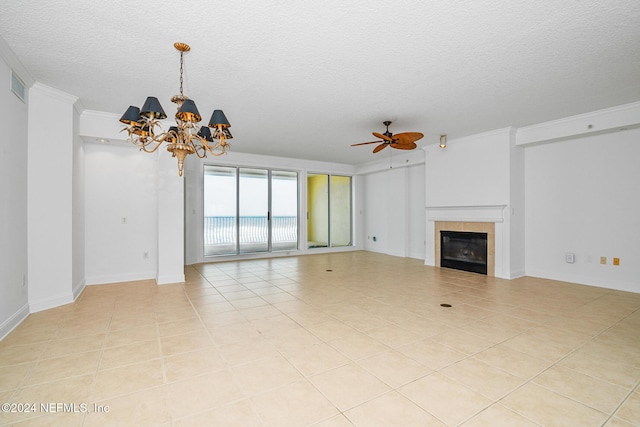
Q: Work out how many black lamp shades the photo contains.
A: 8